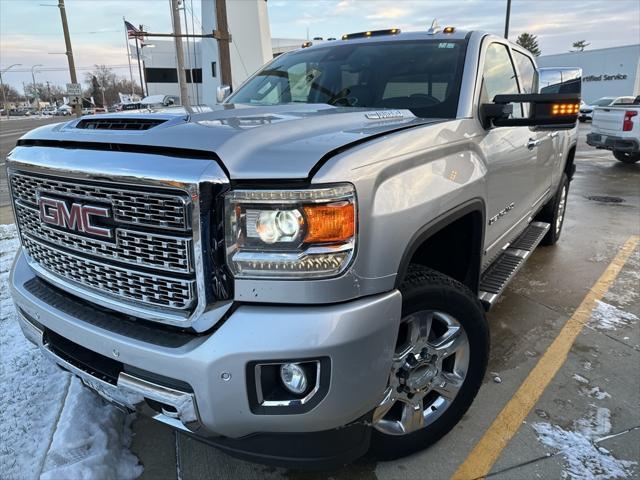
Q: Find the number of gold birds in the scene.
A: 0